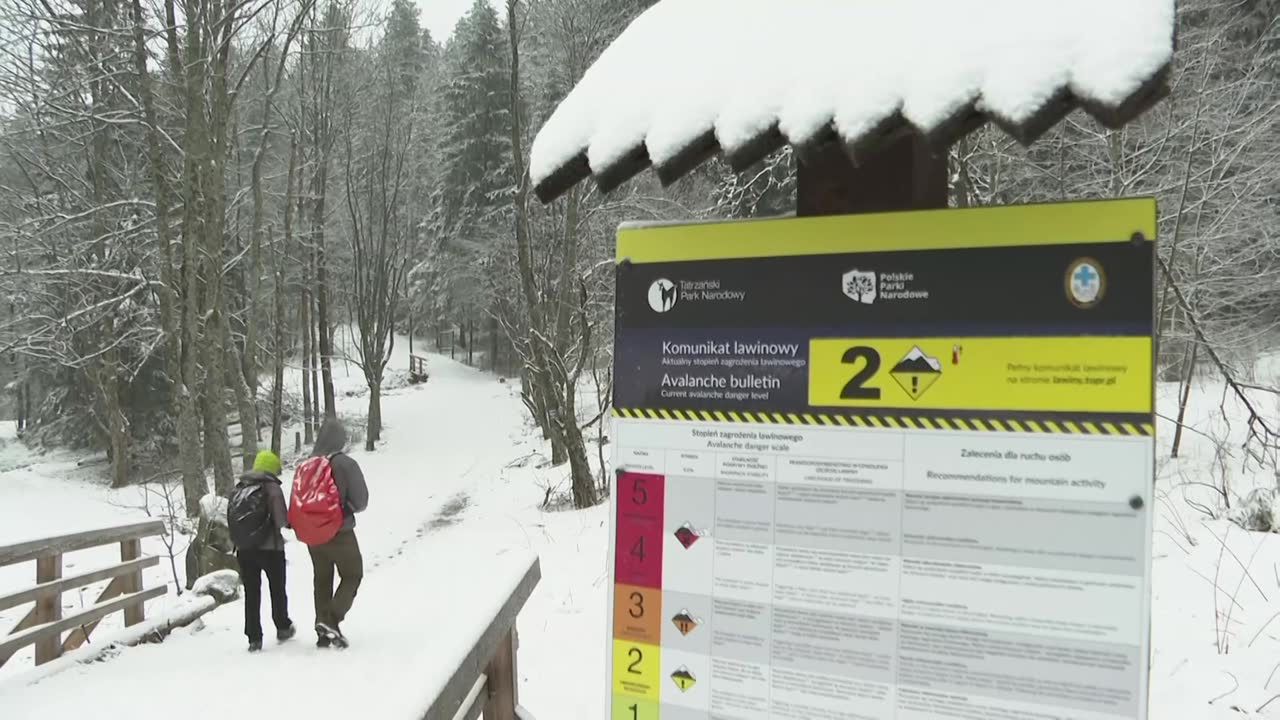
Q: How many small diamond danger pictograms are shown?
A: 3